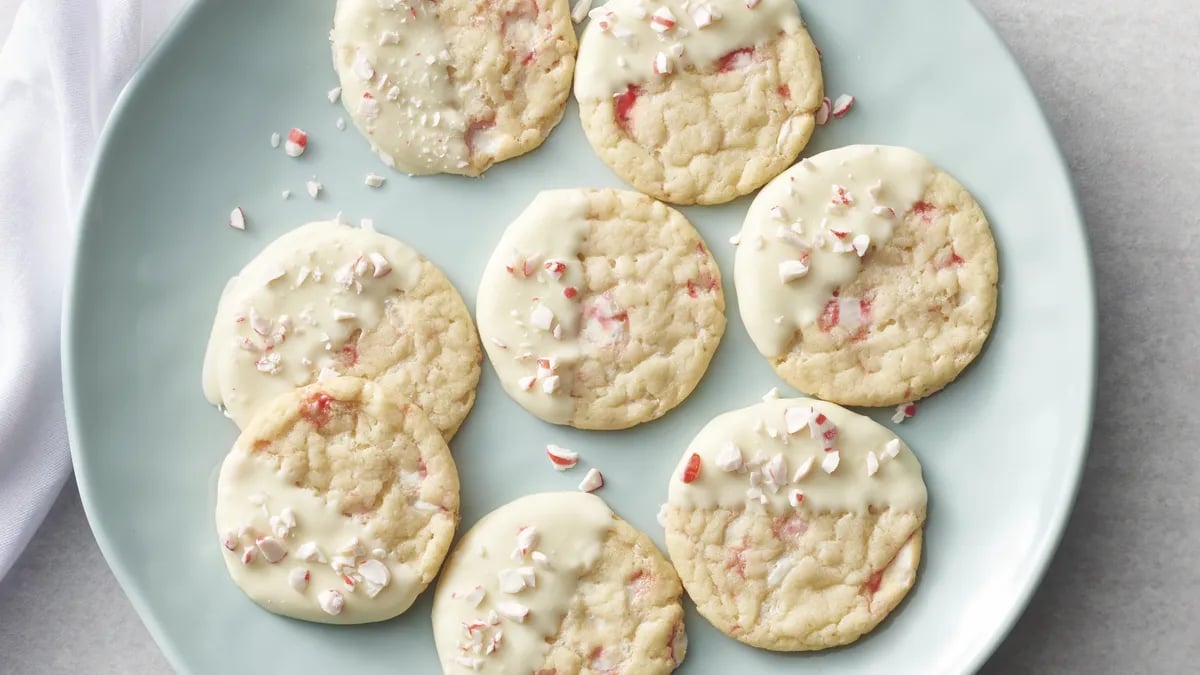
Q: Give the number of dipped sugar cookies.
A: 8